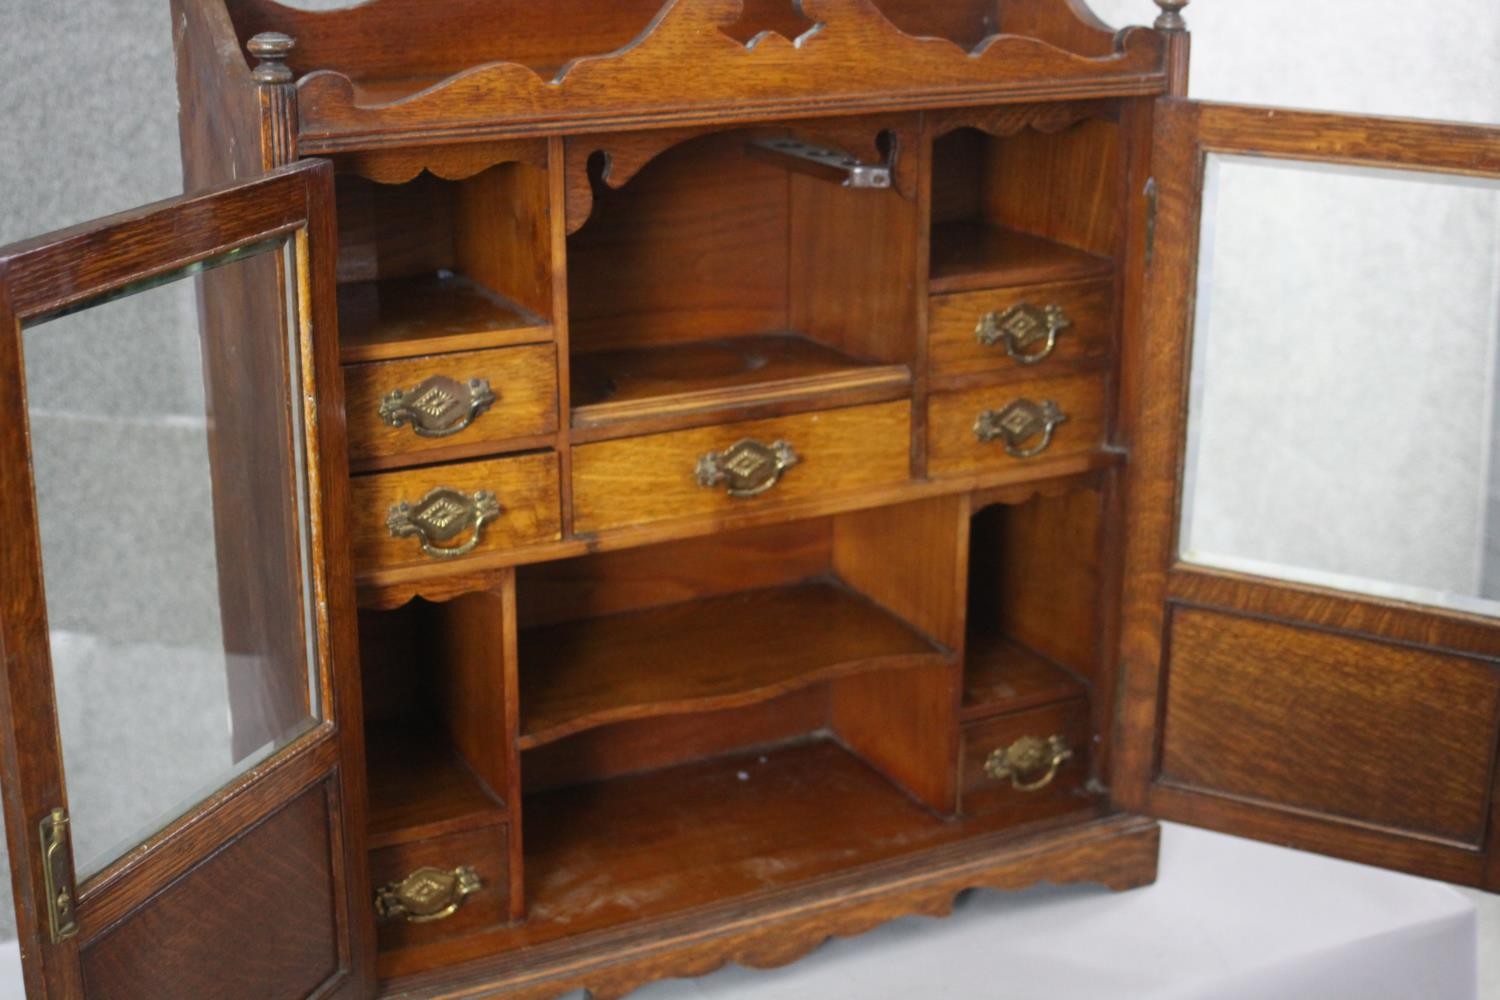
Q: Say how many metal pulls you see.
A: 7